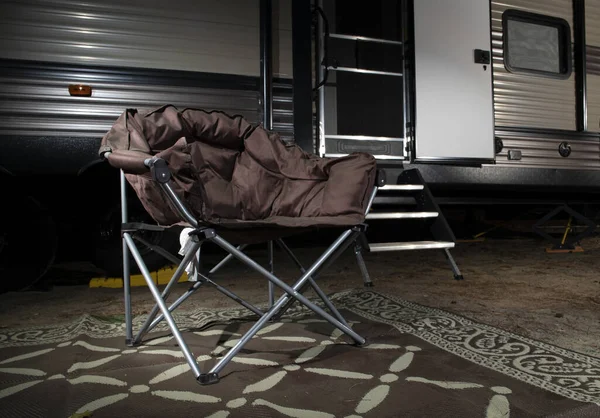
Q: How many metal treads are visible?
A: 3